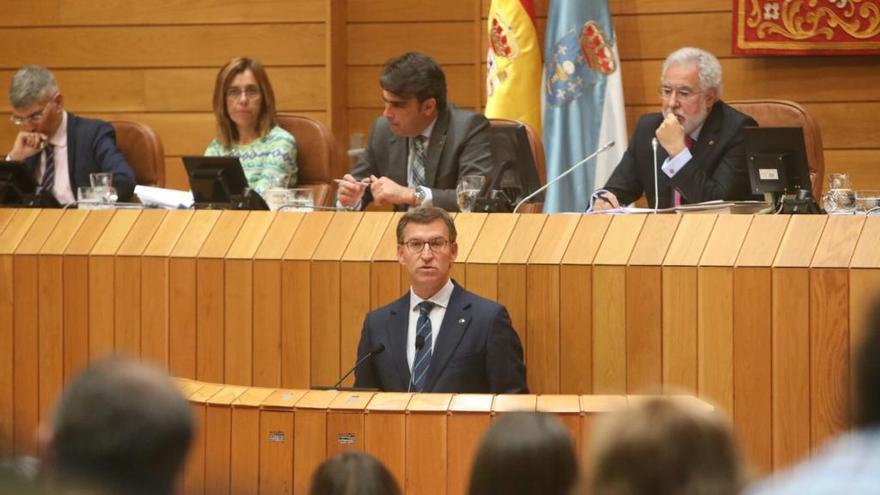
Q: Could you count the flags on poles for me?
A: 2